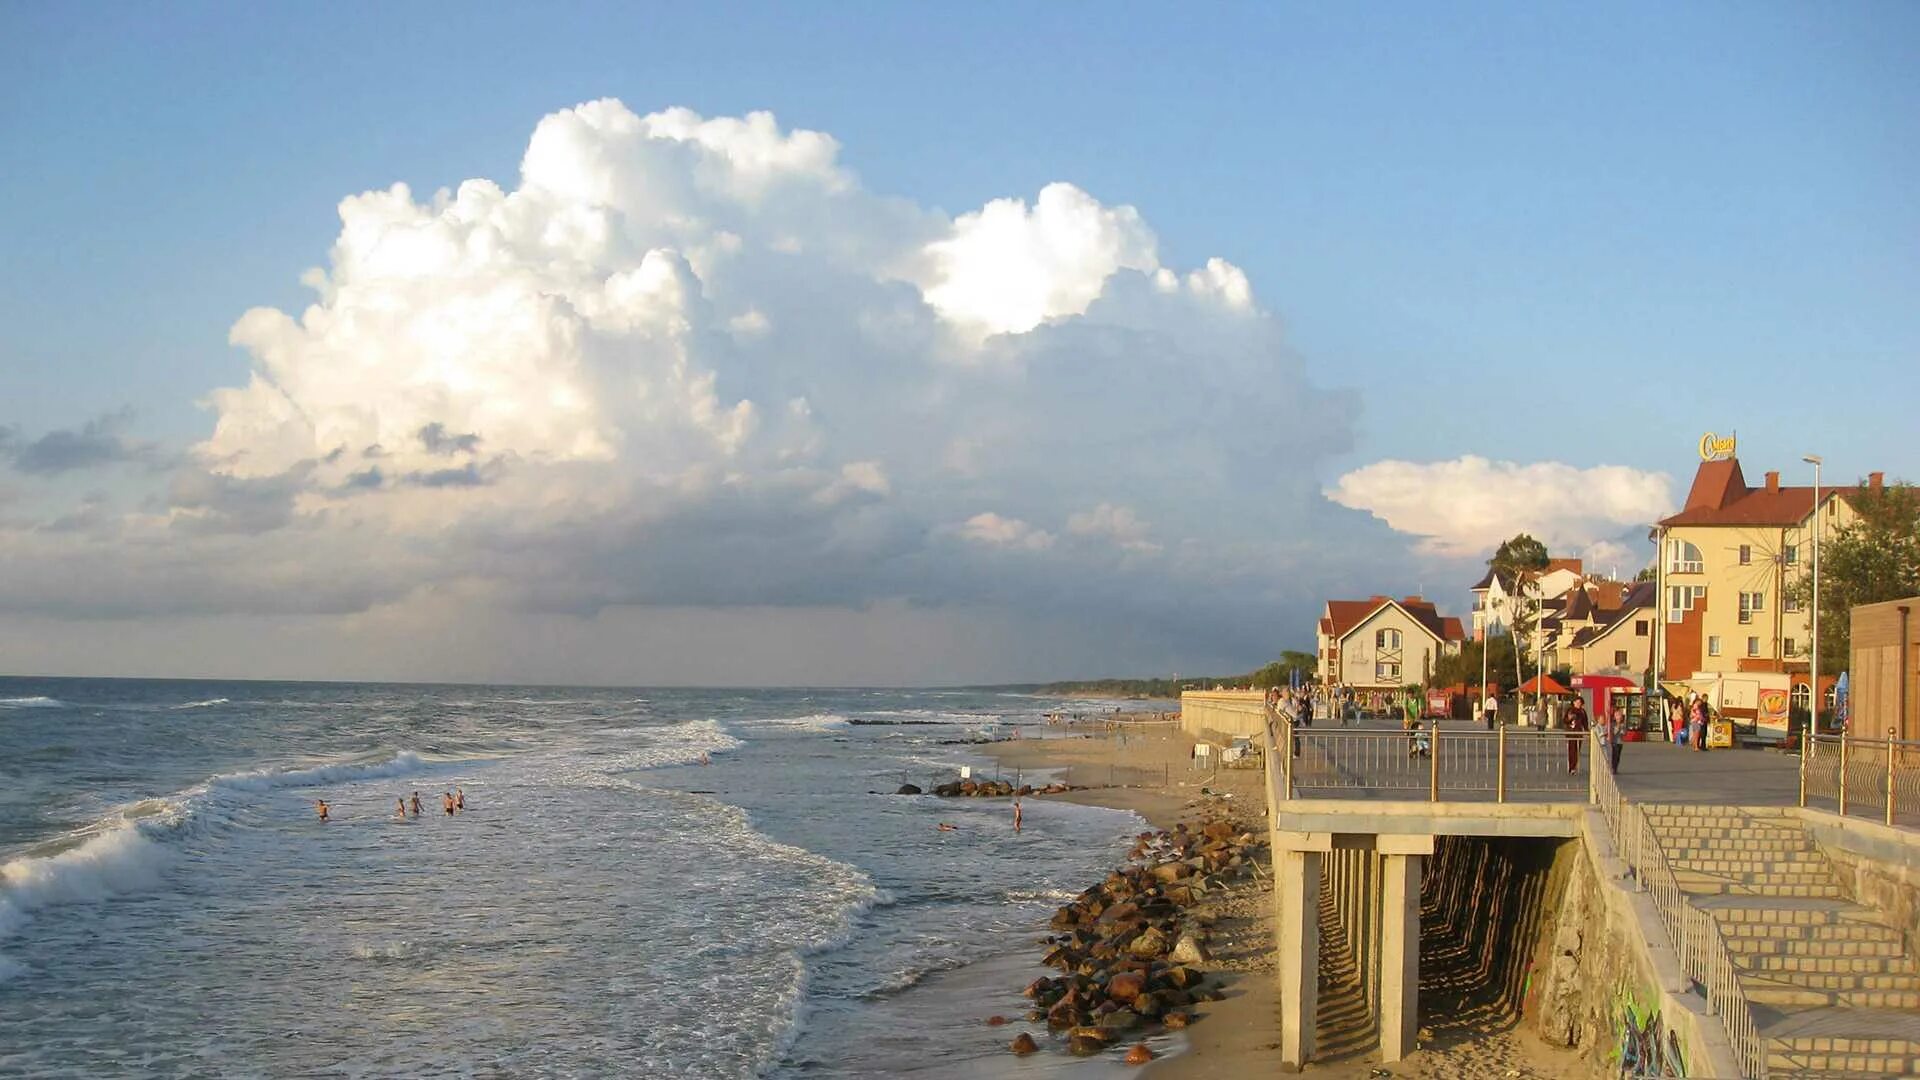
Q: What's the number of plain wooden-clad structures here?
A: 1